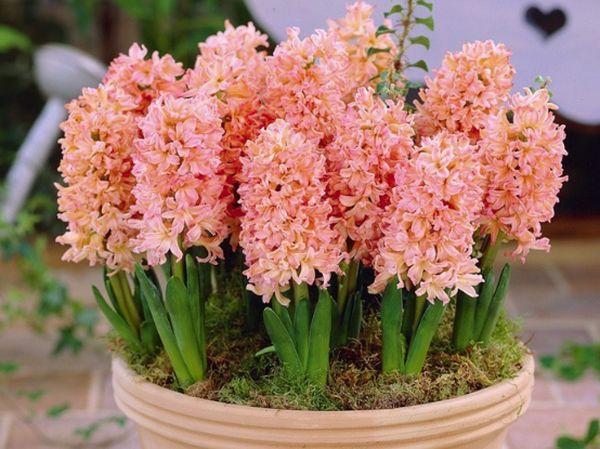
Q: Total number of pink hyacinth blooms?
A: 11